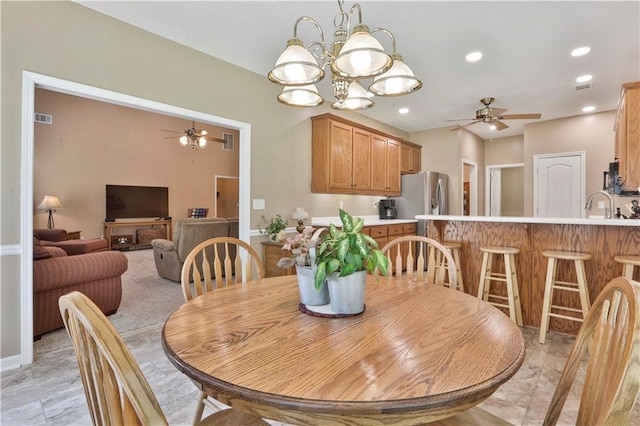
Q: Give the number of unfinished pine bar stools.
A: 4